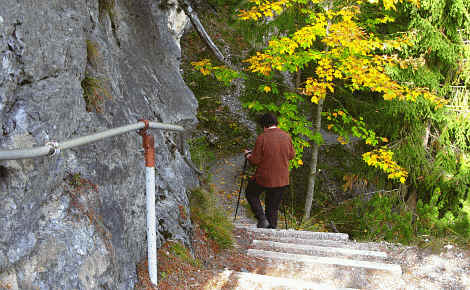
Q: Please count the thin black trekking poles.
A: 2